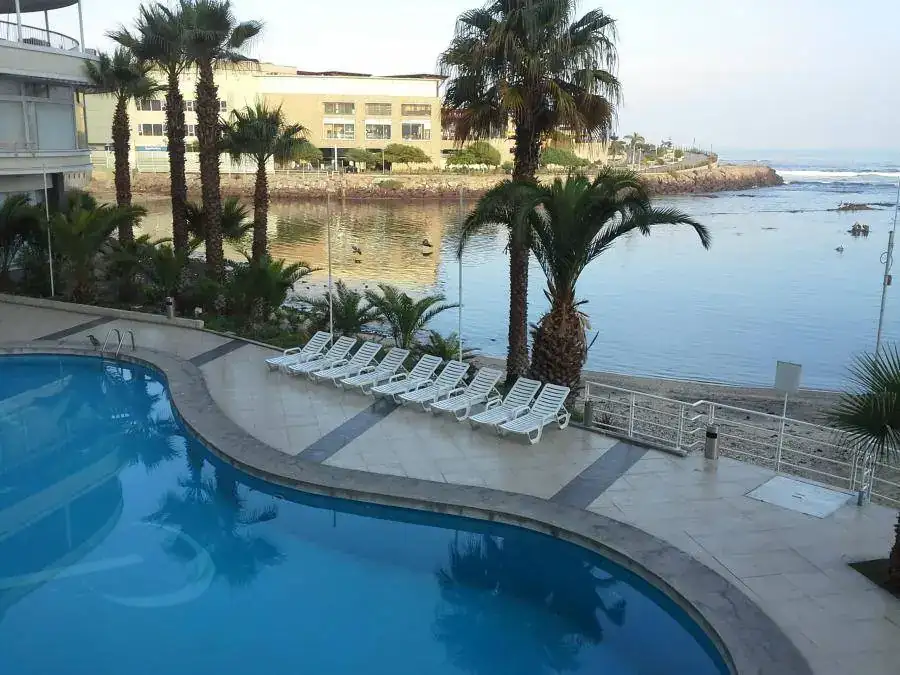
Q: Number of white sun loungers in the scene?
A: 9